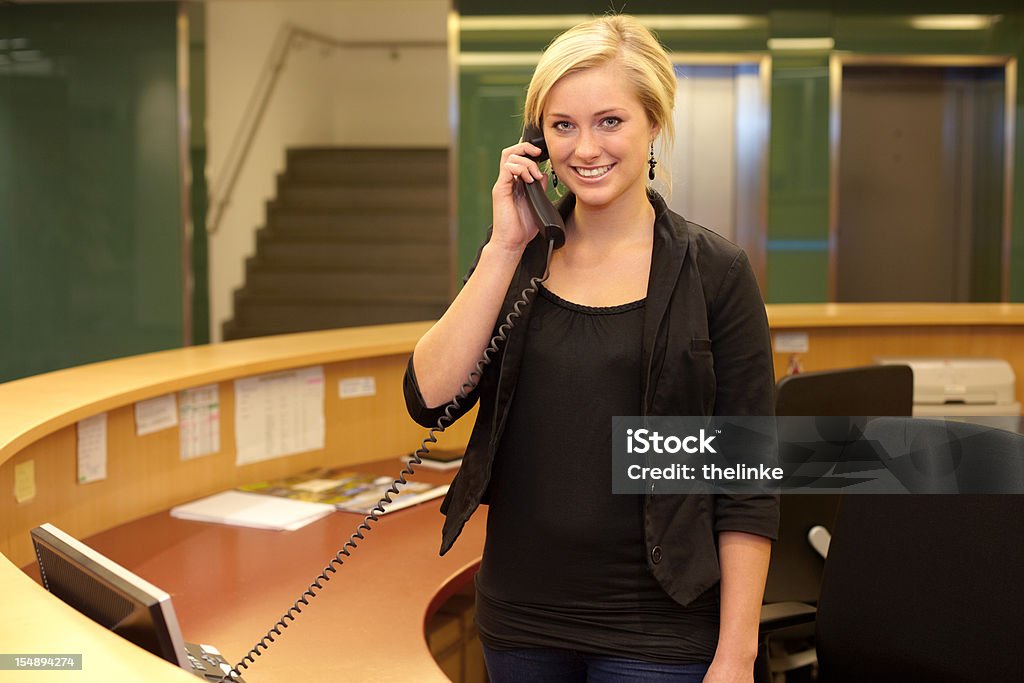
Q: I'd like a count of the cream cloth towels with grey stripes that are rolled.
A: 0